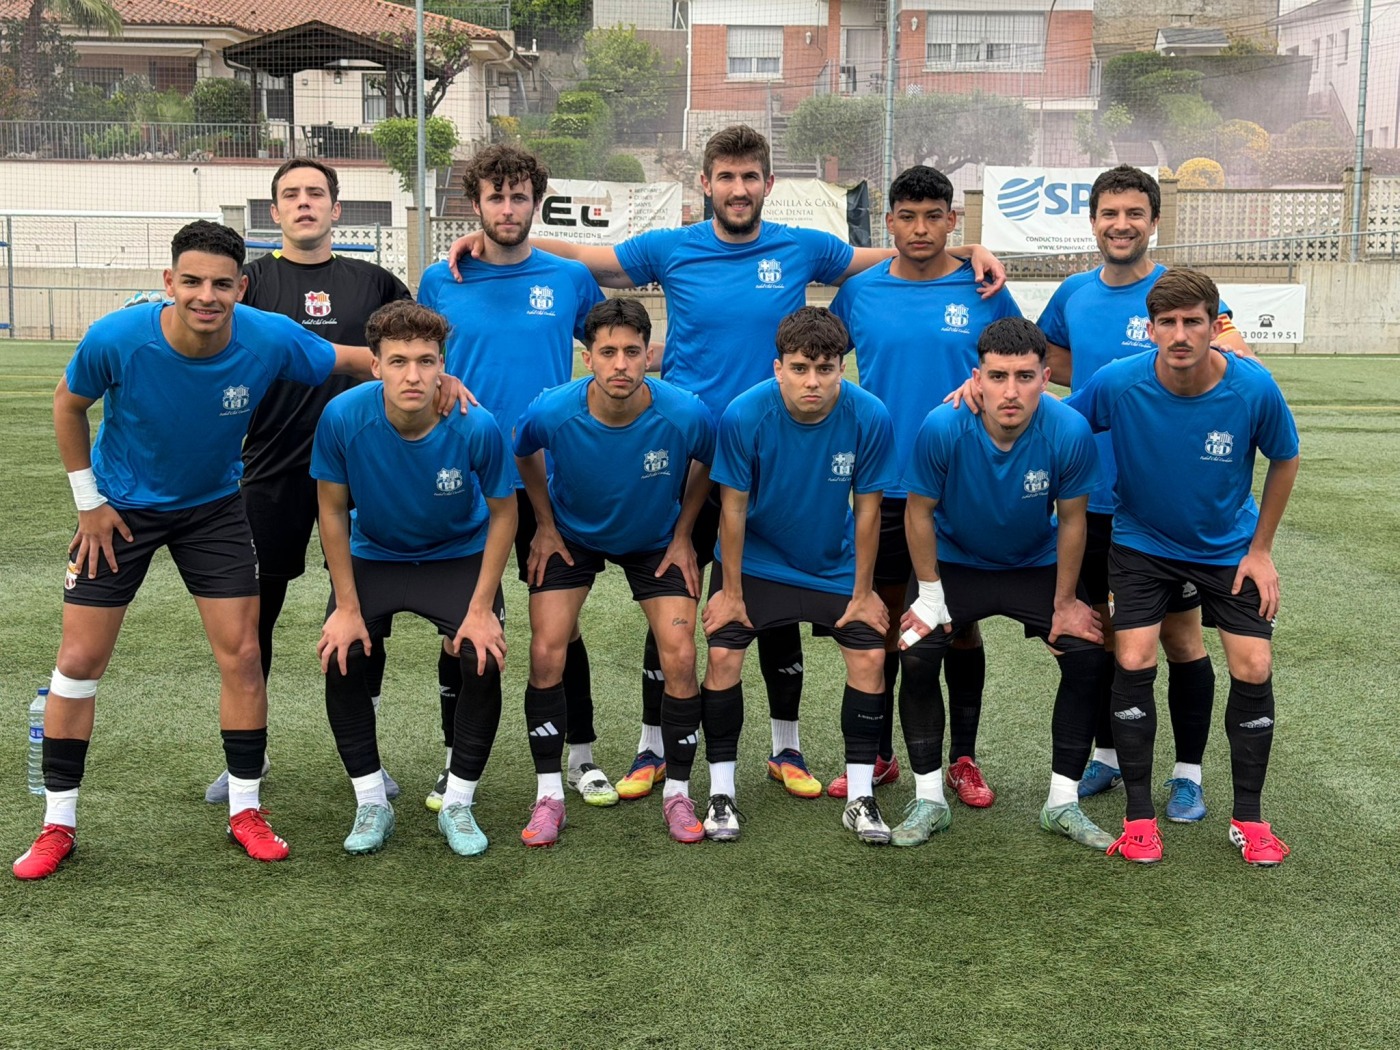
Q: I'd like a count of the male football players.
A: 11